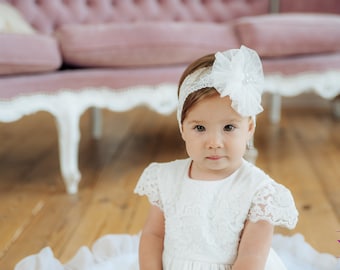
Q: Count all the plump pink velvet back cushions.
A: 3